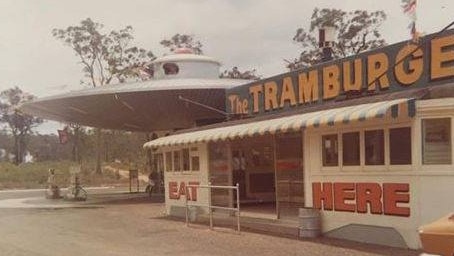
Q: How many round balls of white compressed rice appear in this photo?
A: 0